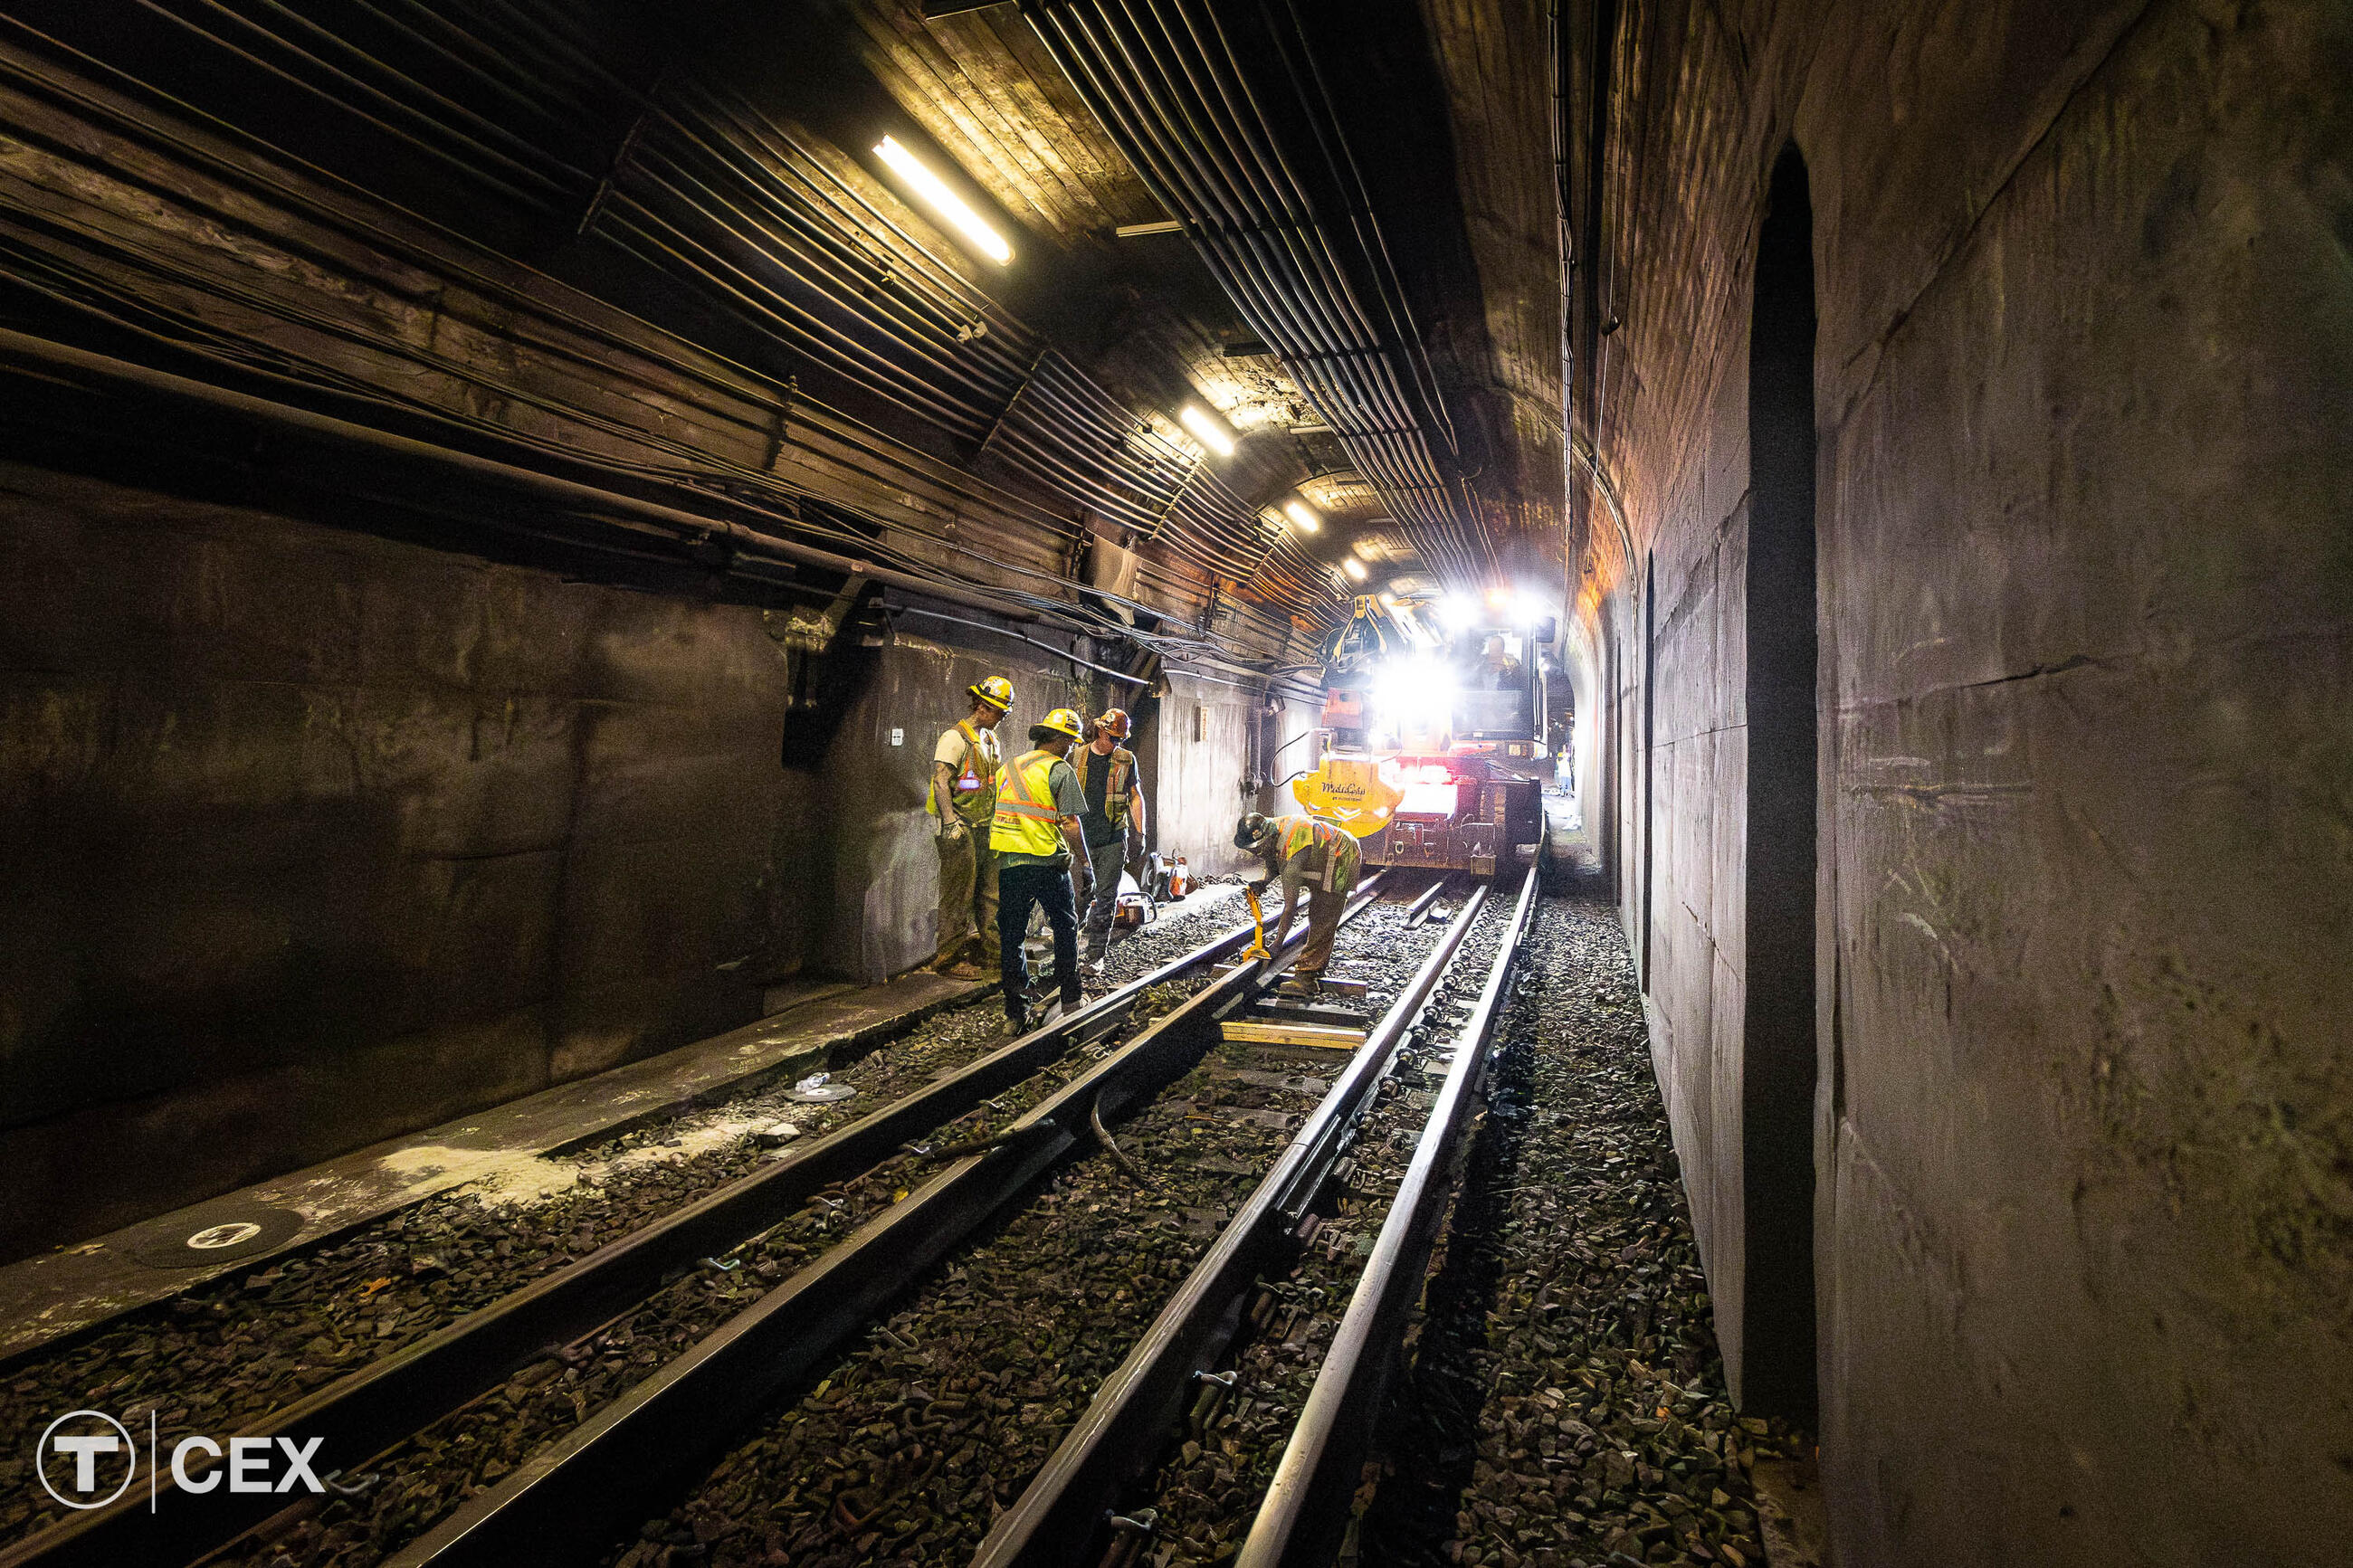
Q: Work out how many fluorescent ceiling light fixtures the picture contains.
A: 4